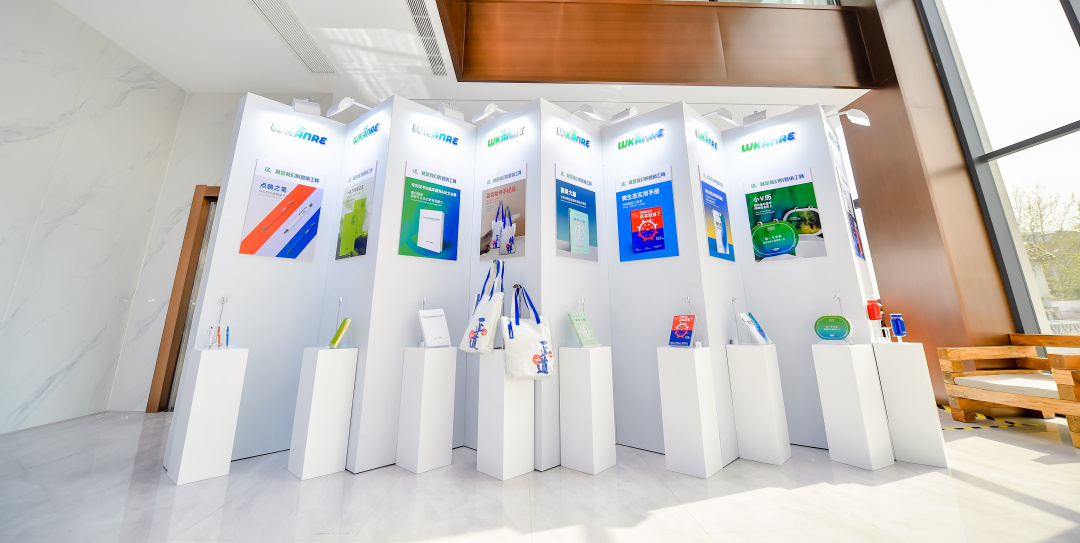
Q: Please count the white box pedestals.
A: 9